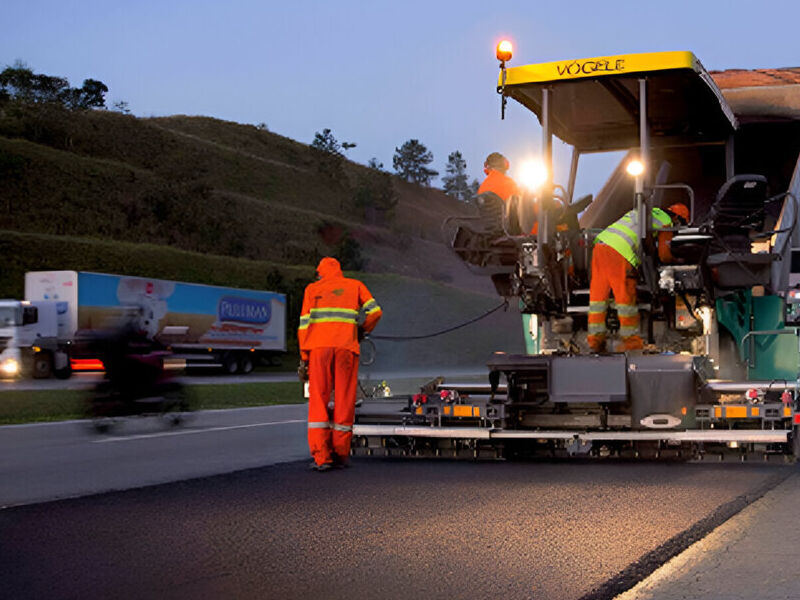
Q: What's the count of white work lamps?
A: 2